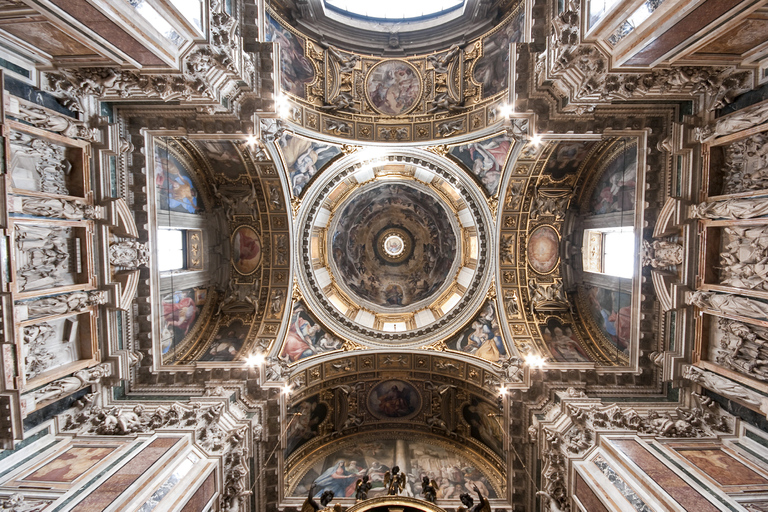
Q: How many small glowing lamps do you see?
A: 8